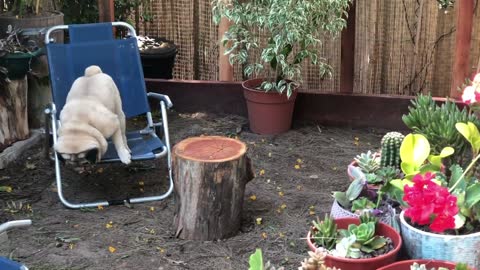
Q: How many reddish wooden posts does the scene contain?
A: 4